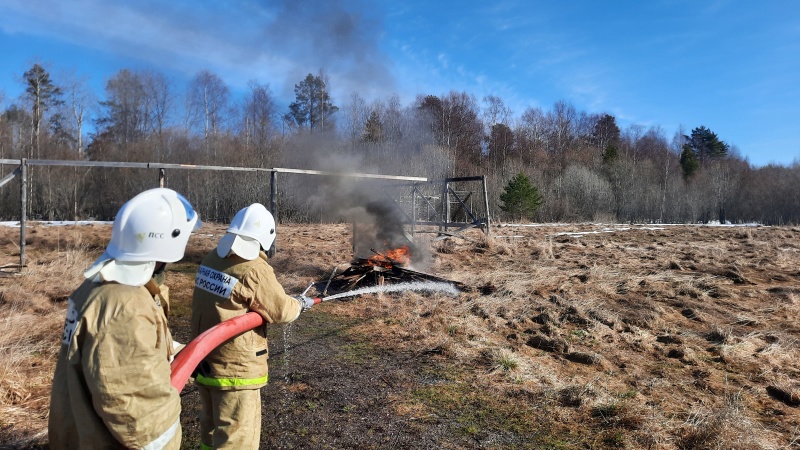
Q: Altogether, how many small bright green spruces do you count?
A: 1